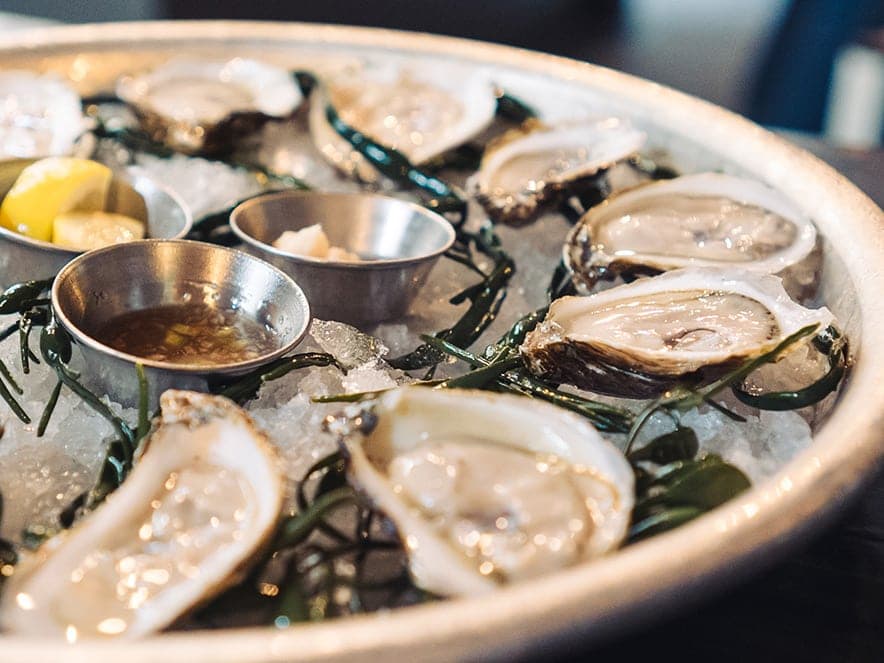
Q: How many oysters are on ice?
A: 8